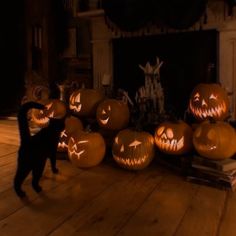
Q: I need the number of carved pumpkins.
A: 10